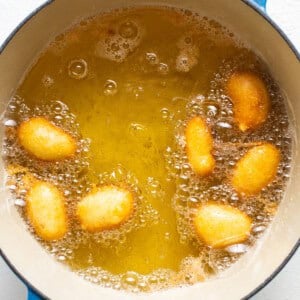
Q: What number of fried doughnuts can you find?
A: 7